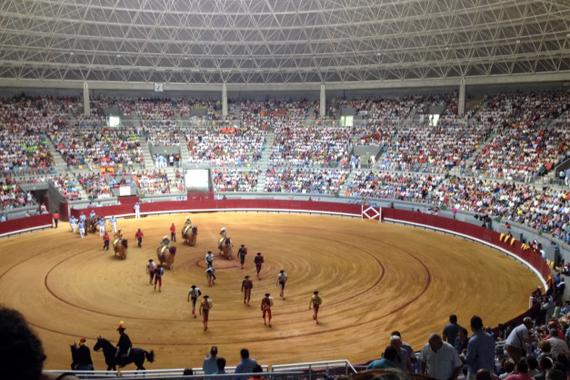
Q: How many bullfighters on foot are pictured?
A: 12